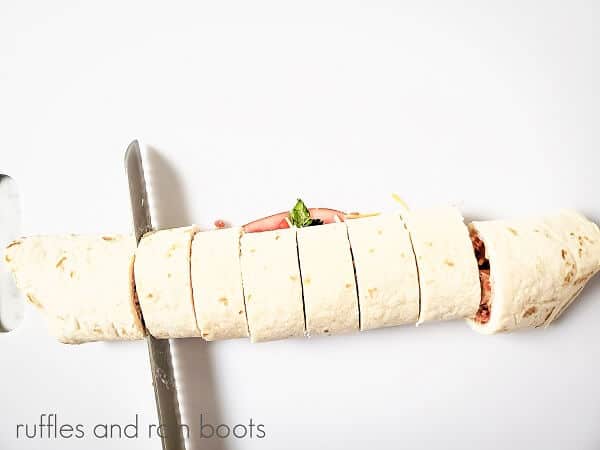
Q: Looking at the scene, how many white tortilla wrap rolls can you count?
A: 8